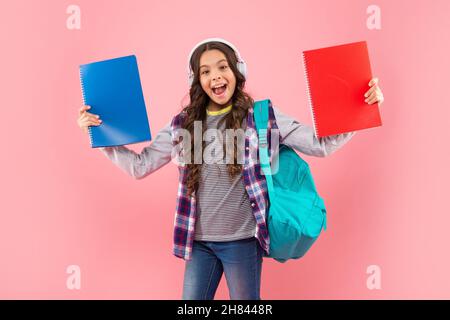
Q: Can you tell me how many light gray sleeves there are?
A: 2